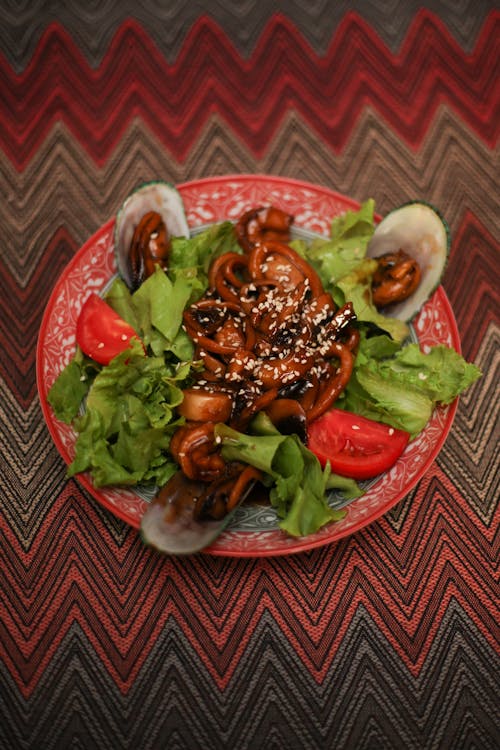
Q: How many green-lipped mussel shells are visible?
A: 3